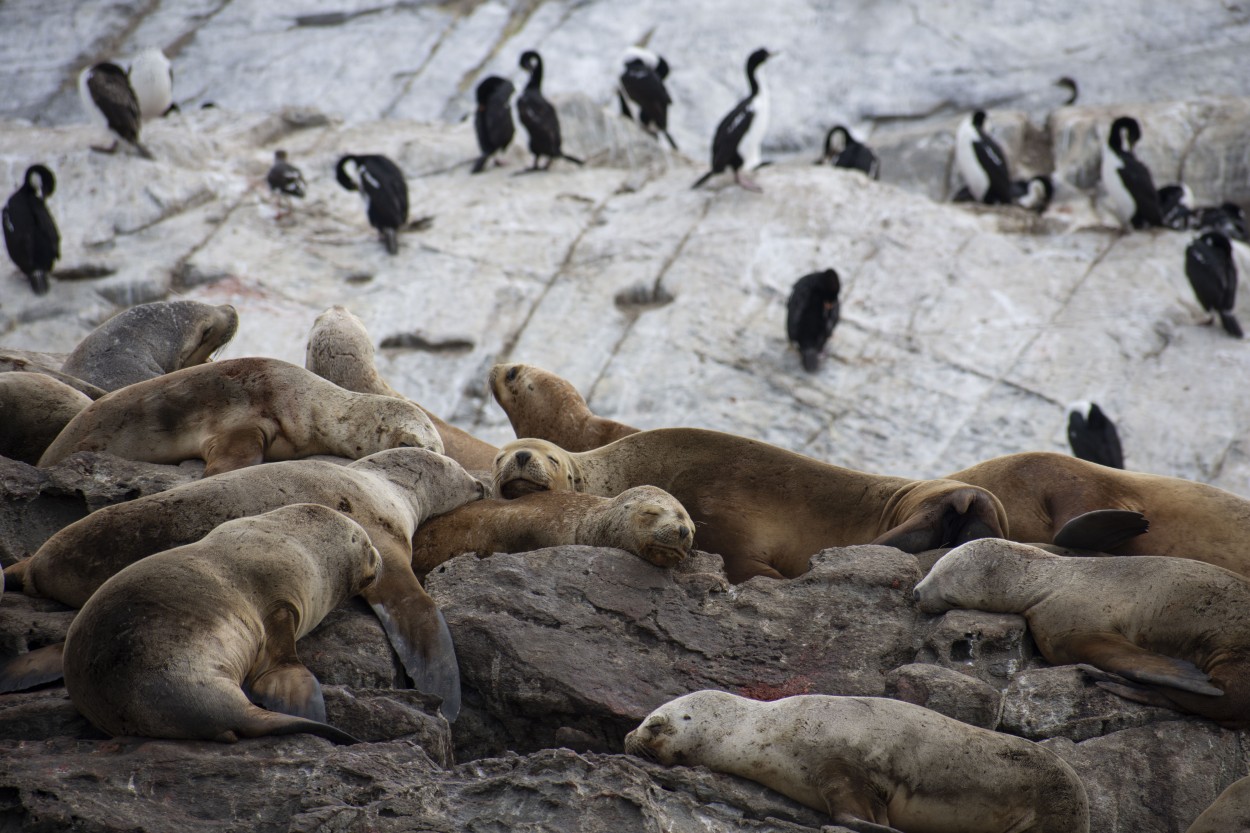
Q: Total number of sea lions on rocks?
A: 13